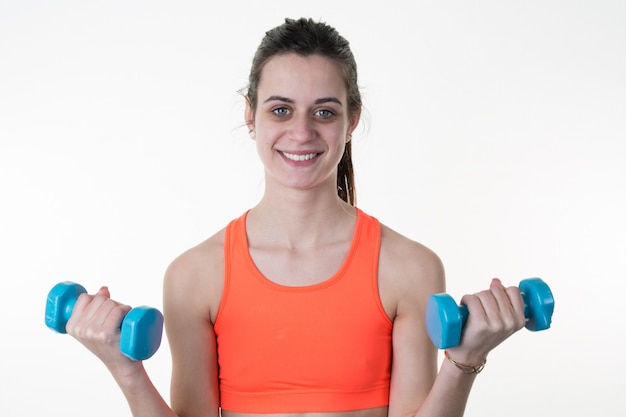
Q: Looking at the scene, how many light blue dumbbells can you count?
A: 2